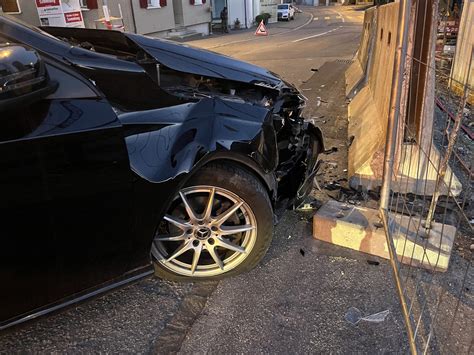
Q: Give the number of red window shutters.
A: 5